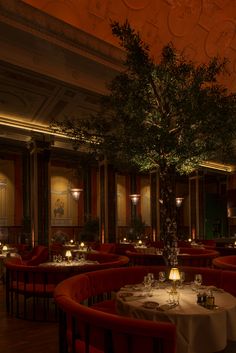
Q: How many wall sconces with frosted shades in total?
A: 3